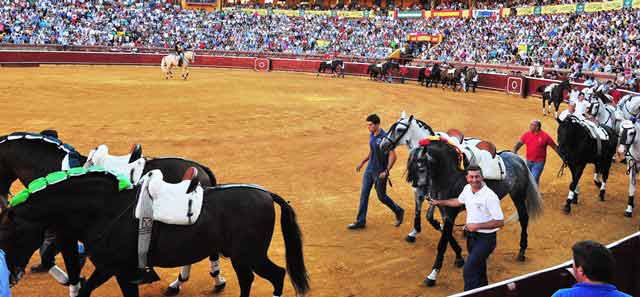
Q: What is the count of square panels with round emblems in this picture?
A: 2